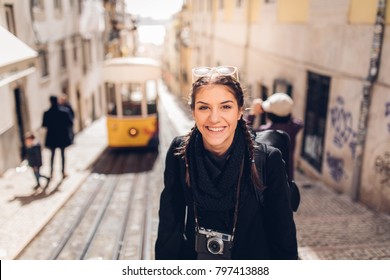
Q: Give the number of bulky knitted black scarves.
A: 1